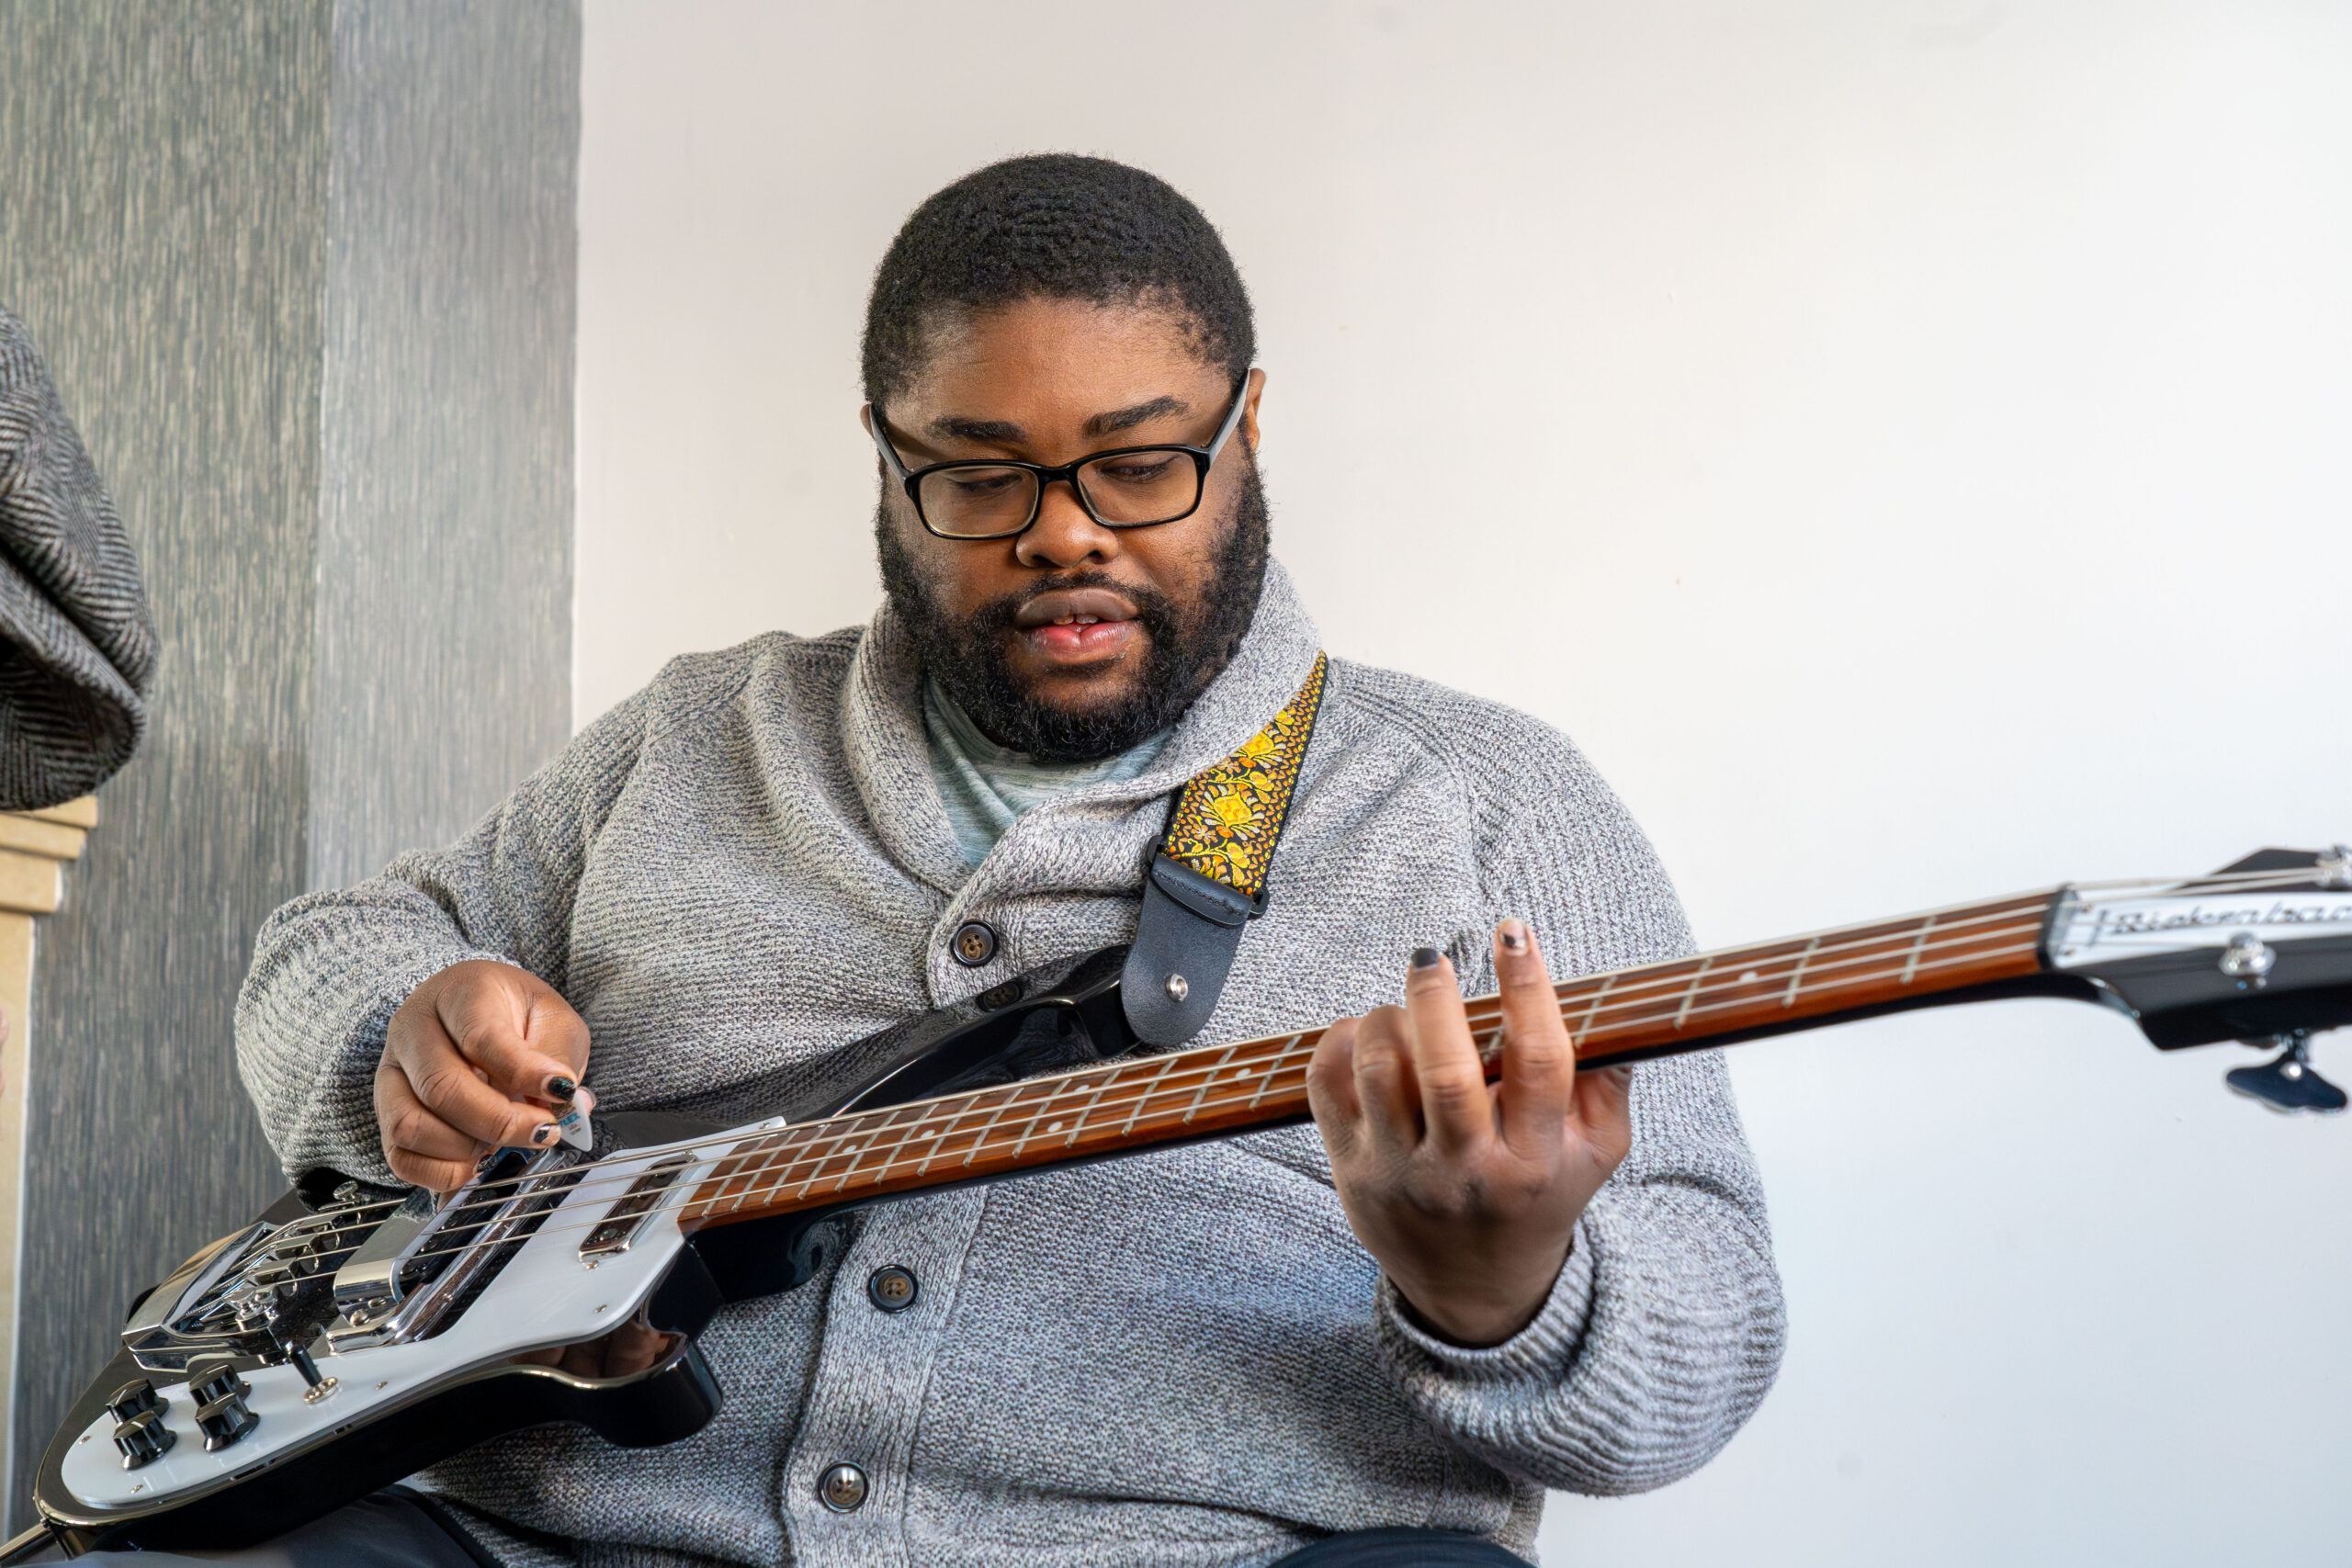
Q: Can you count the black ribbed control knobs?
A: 4